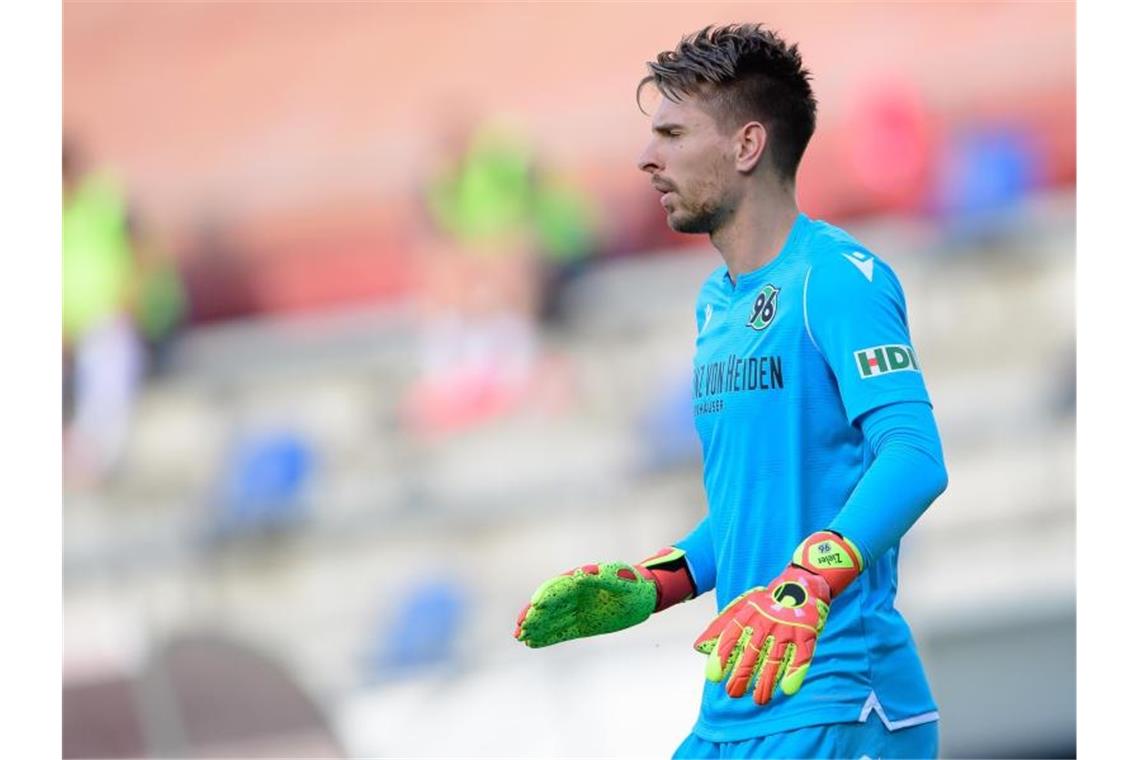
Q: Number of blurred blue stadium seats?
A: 4